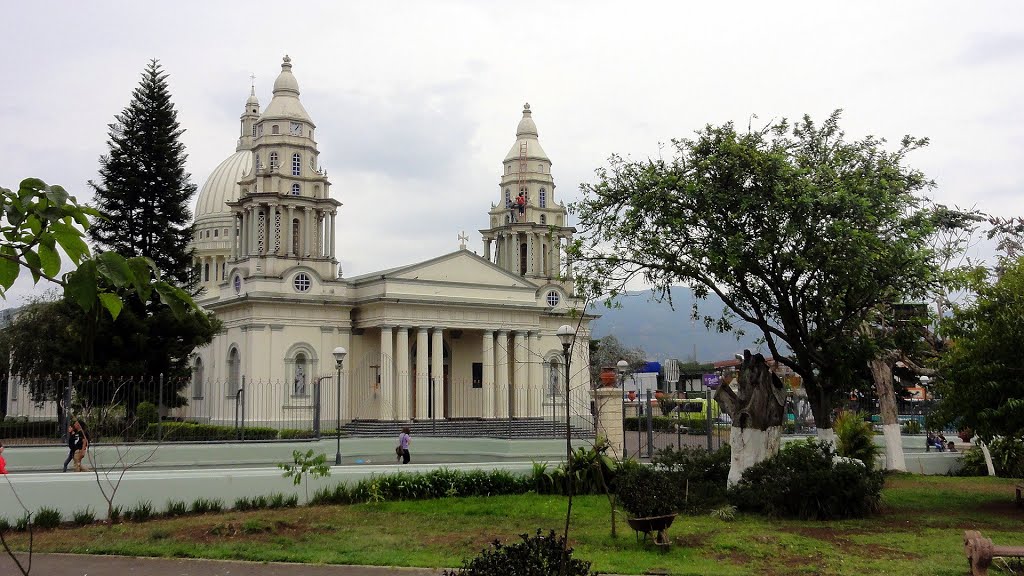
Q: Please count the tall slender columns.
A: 8